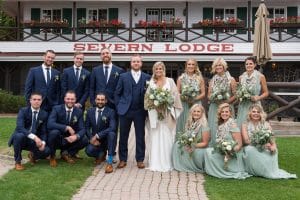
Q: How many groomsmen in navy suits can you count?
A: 6